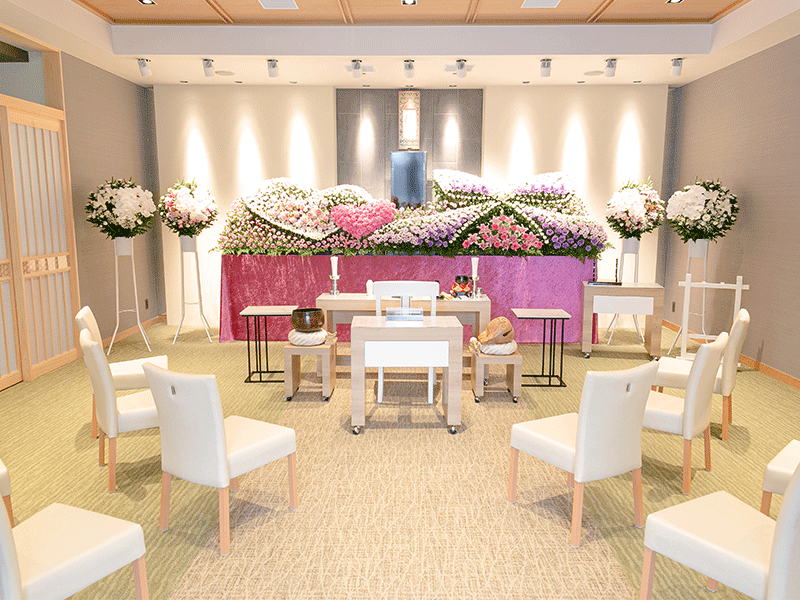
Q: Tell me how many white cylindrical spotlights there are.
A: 9